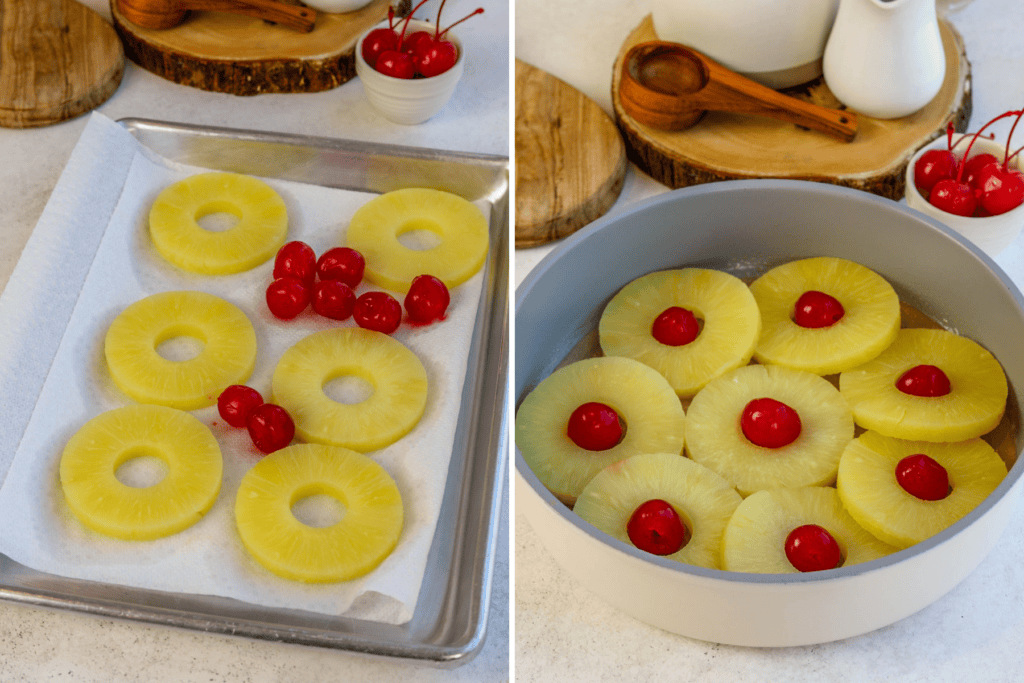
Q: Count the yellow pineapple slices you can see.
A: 14